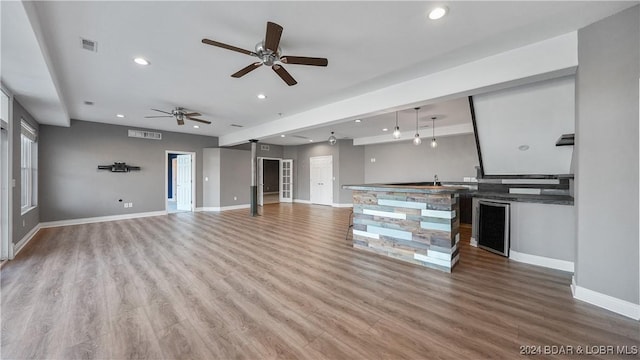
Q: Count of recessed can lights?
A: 9